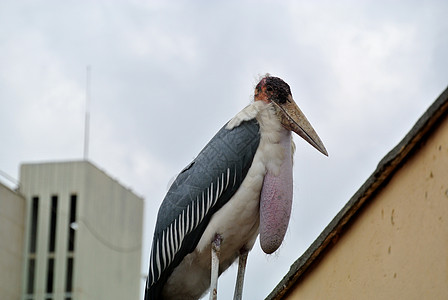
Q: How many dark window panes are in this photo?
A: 6